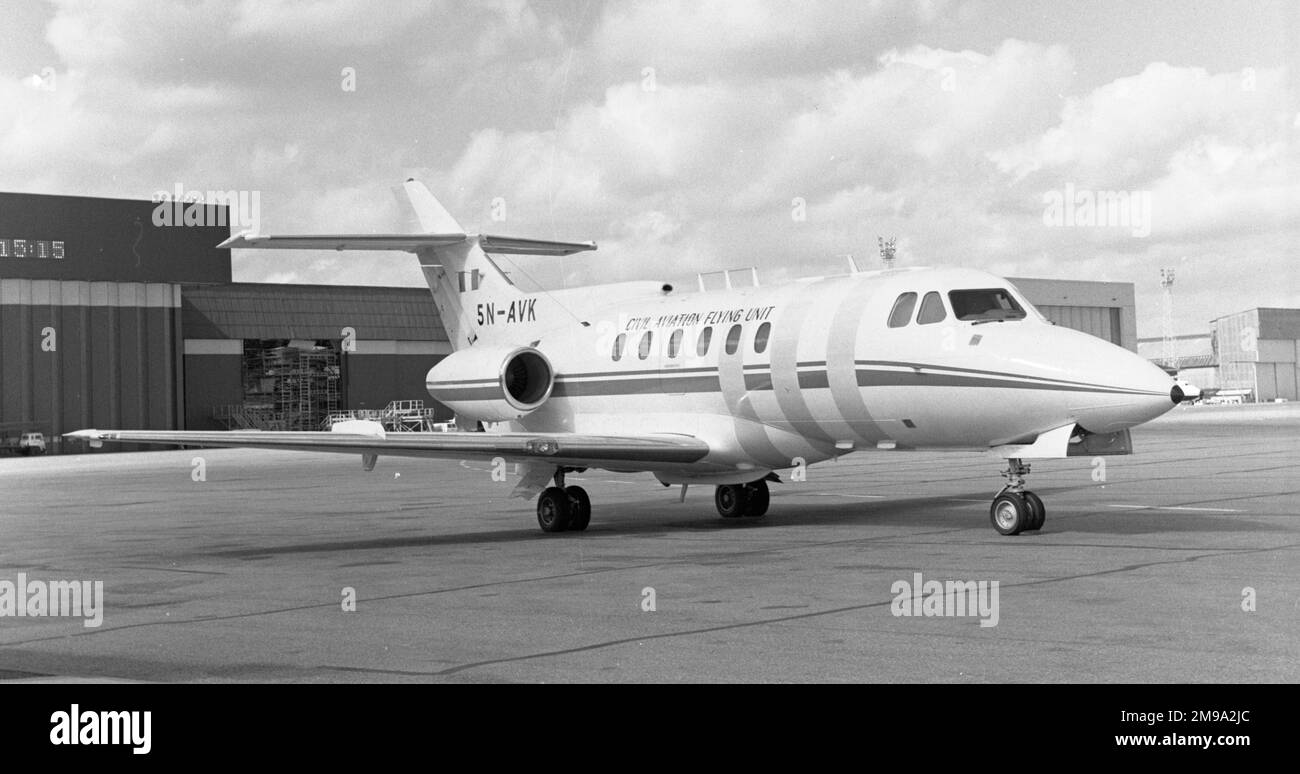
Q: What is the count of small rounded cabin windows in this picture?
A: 6